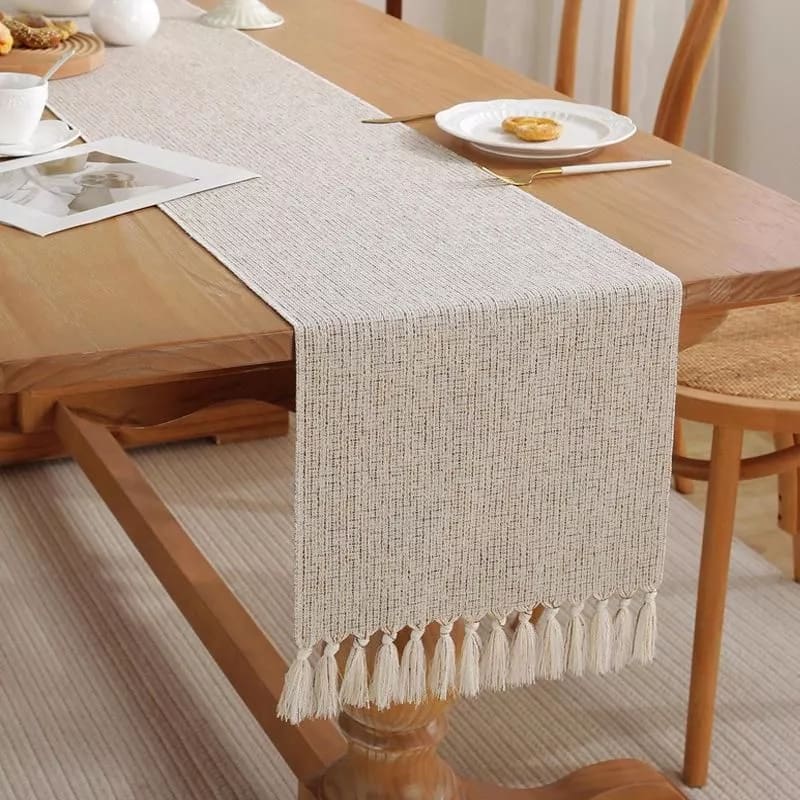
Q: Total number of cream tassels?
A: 14